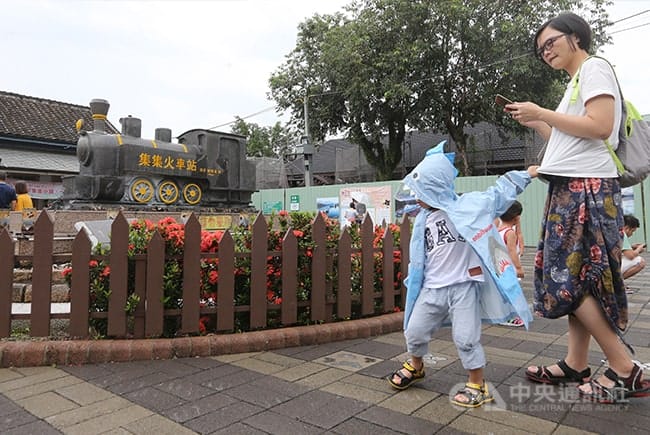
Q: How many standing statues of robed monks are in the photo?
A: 0